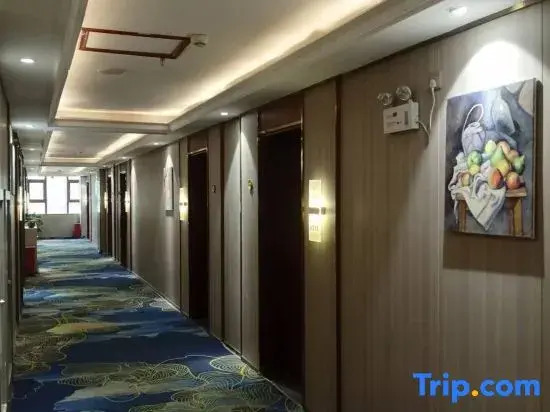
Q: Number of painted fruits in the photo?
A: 11